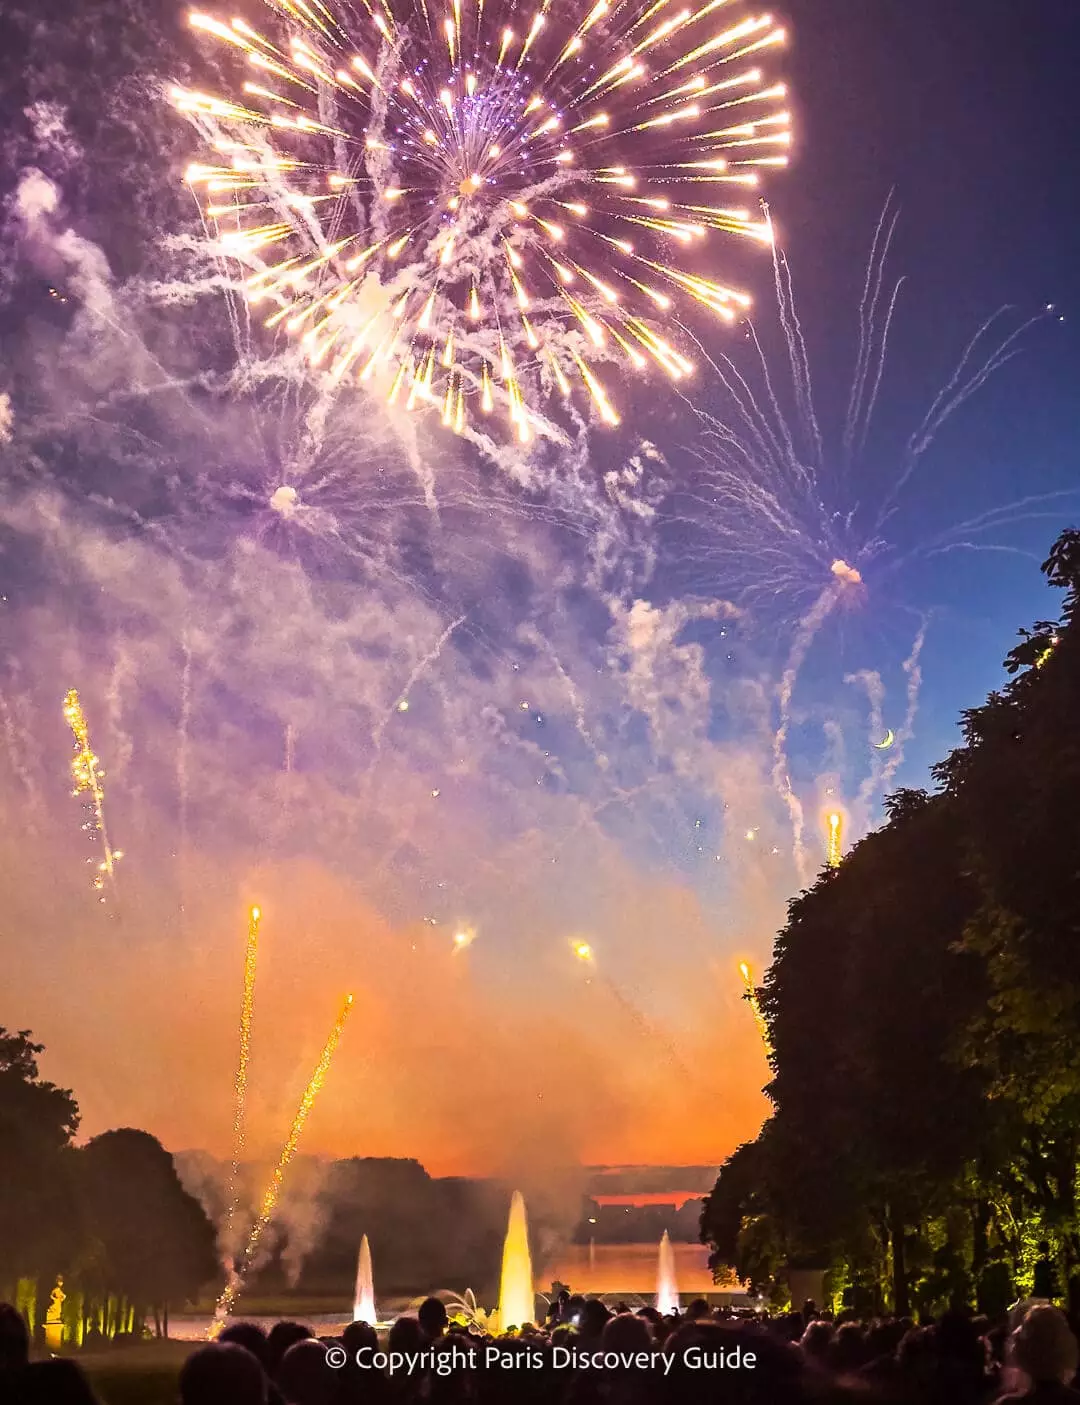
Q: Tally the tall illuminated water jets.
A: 3